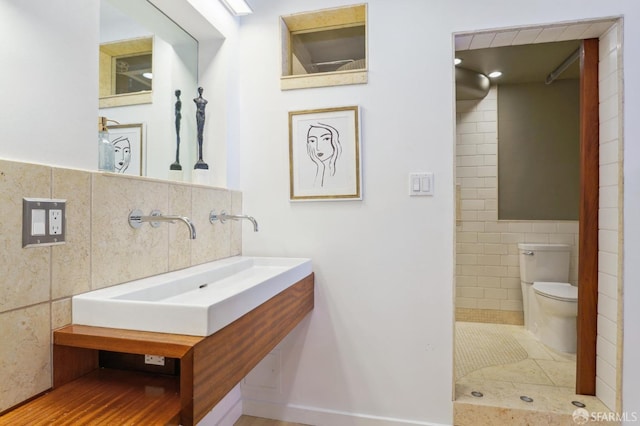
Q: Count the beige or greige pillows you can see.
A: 0